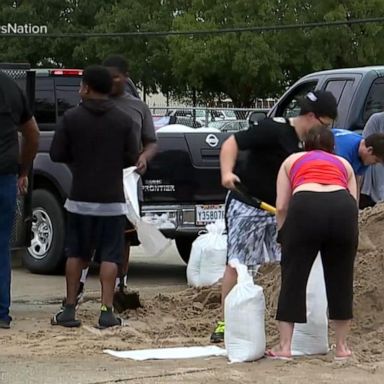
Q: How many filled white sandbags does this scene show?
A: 3